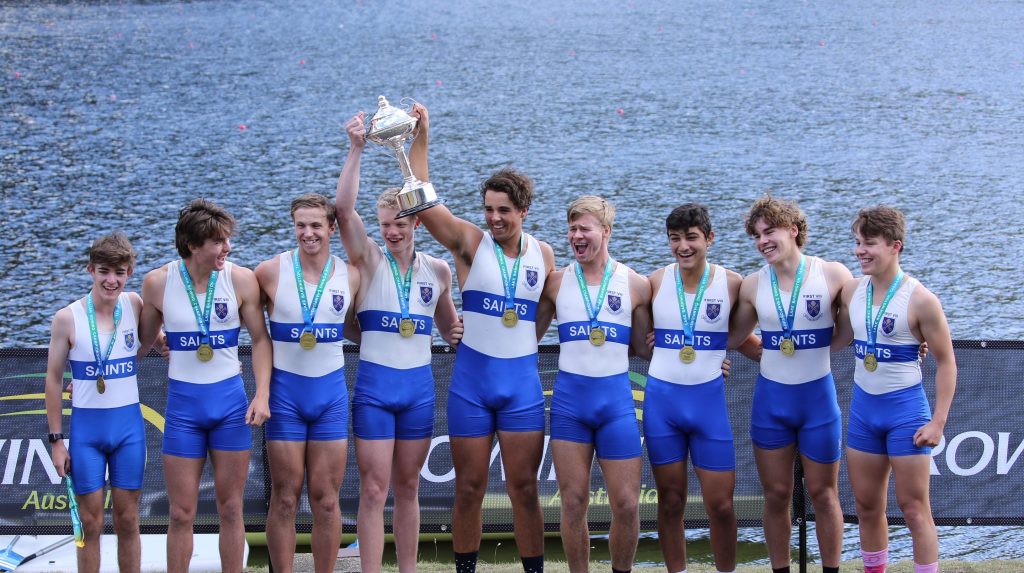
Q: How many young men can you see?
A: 9